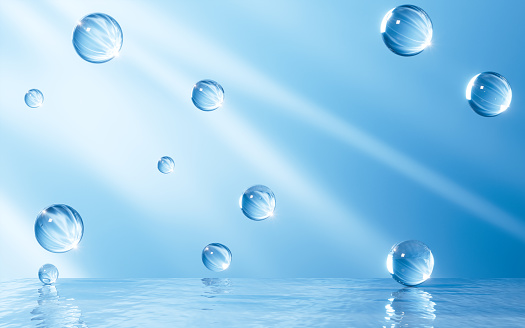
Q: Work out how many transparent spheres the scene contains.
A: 11